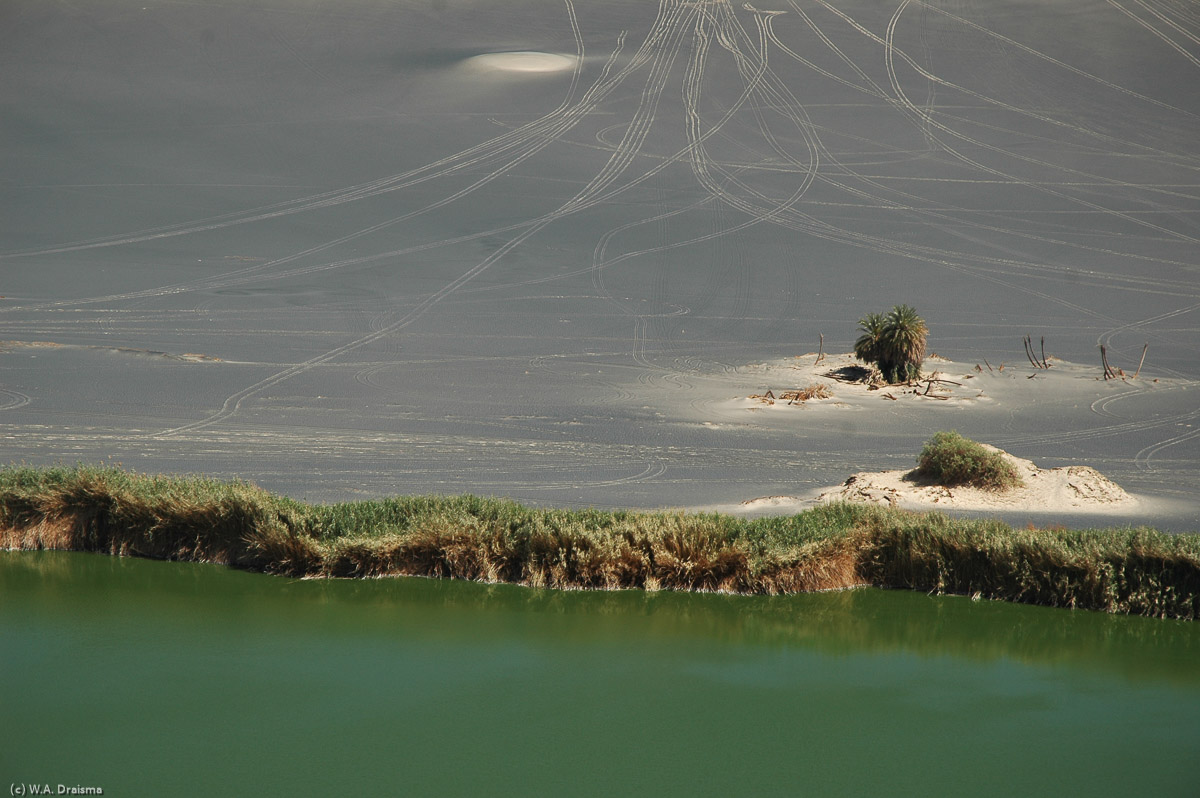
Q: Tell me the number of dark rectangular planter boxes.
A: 0